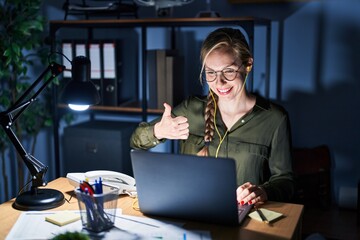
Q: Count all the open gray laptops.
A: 1